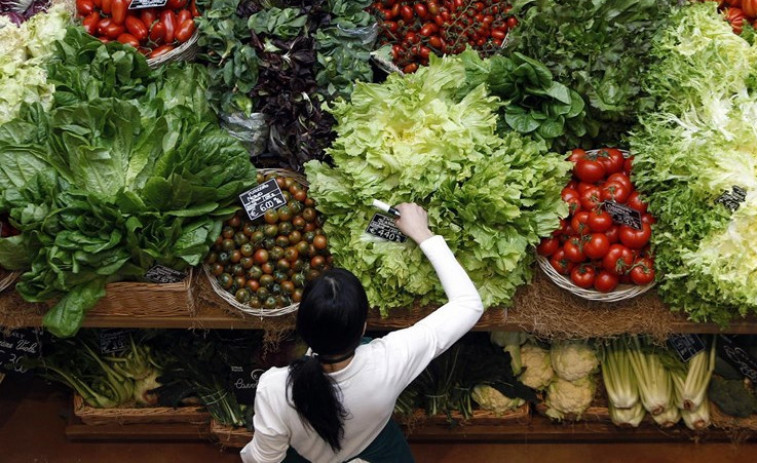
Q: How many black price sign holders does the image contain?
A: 11